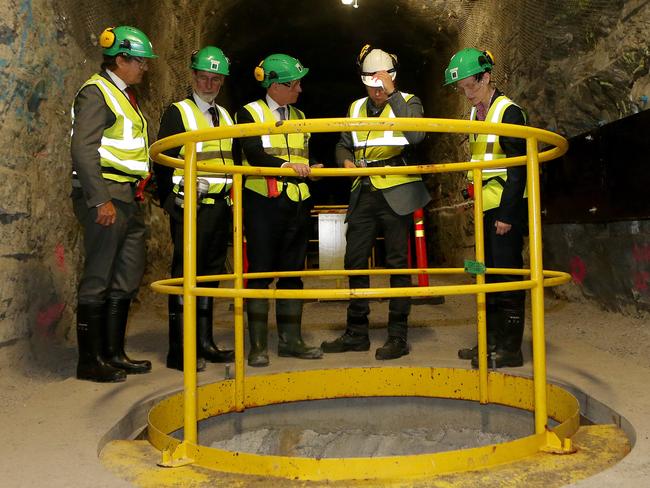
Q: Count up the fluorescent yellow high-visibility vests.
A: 5